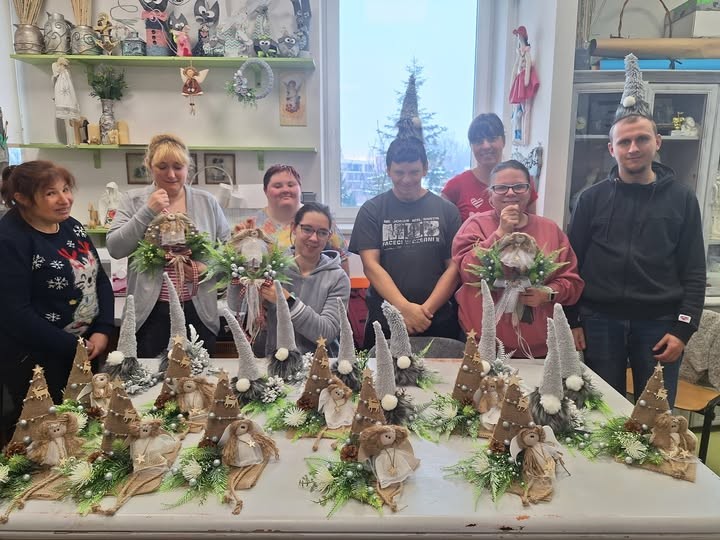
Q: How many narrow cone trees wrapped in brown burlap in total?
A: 10